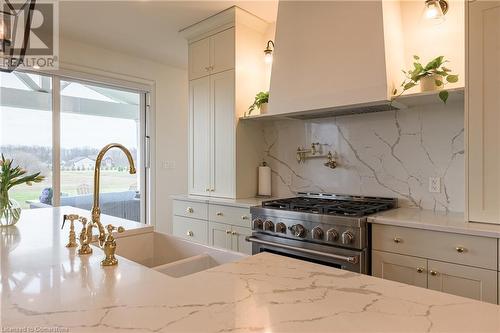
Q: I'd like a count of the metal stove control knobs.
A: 7